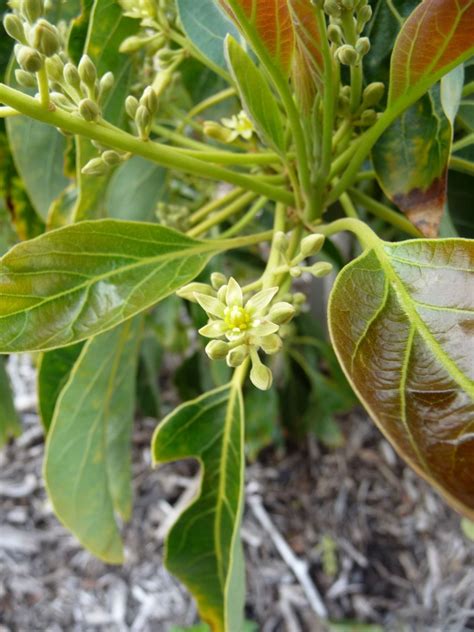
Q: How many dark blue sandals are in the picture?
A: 0